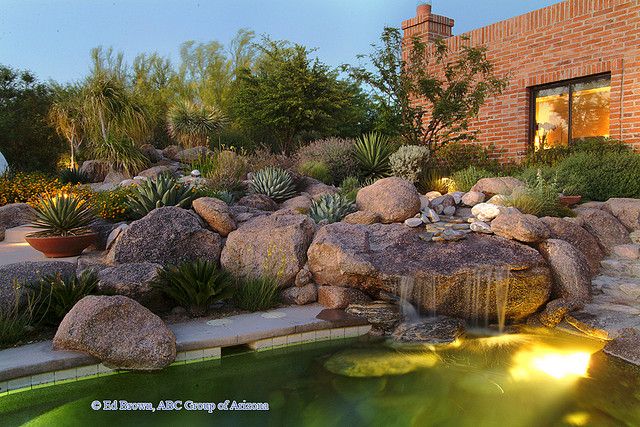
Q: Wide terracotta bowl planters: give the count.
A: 2